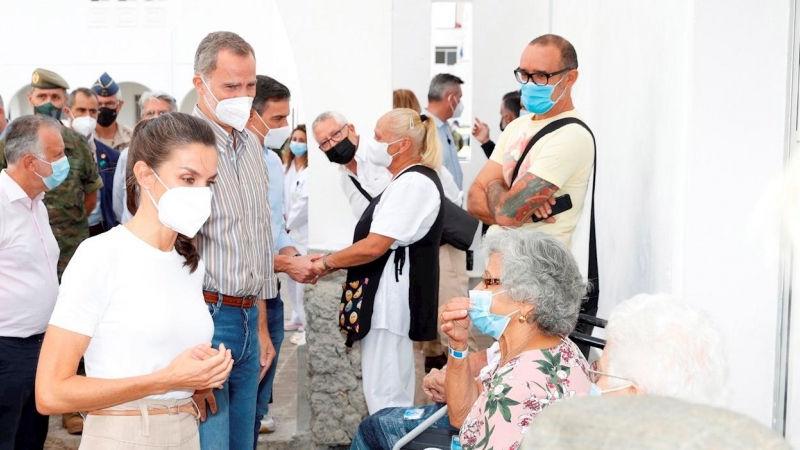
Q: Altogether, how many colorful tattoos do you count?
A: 1